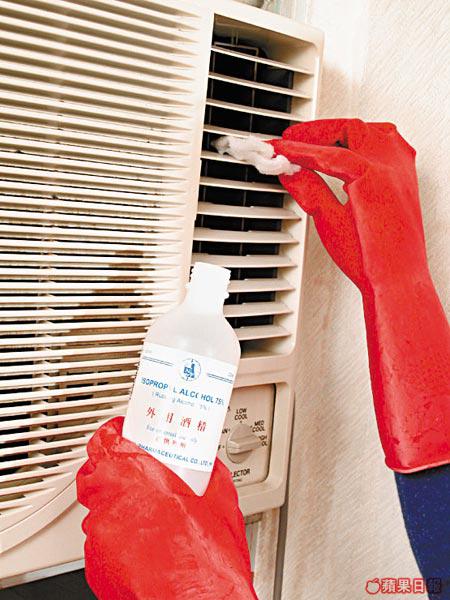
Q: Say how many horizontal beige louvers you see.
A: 12